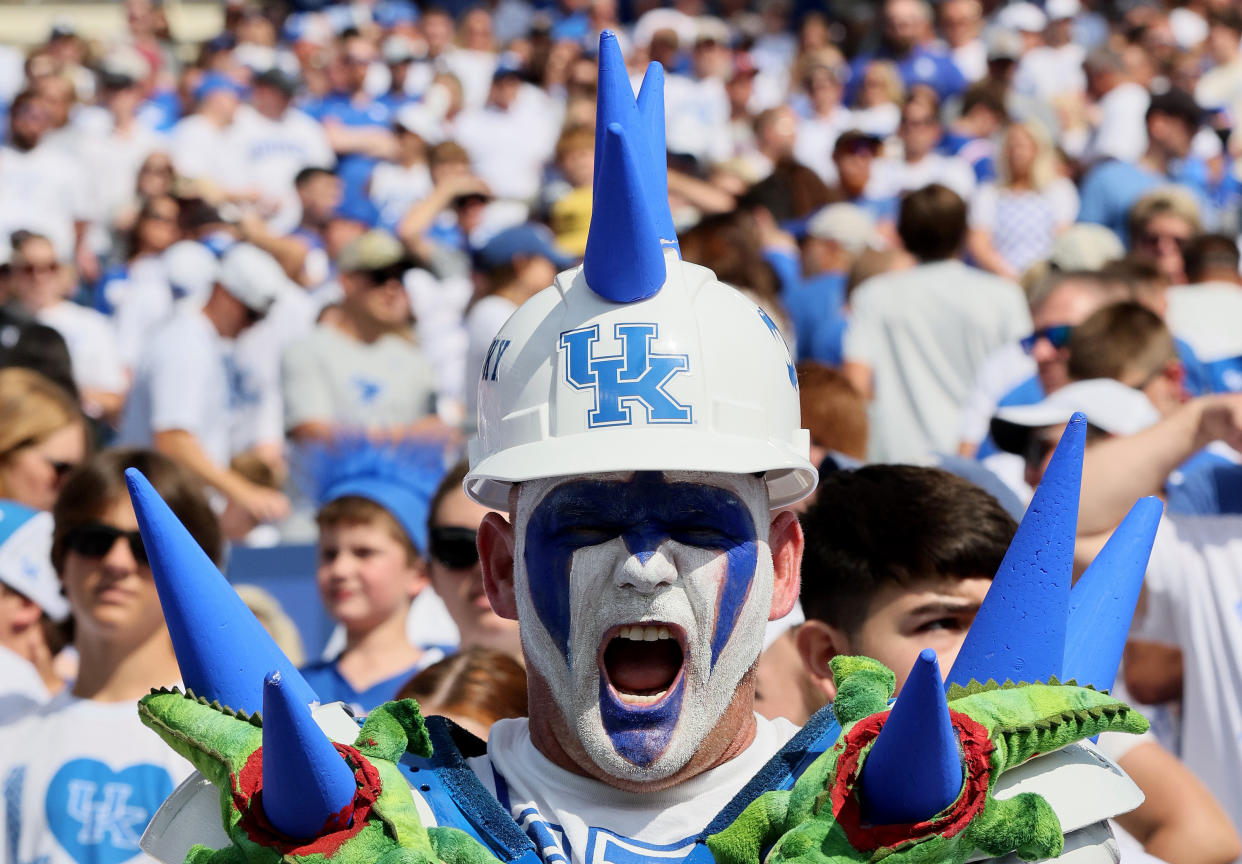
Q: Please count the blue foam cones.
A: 8